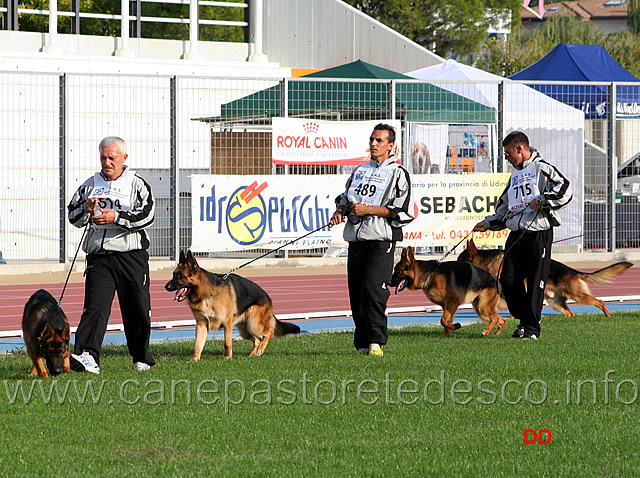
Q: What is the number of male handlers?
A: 3